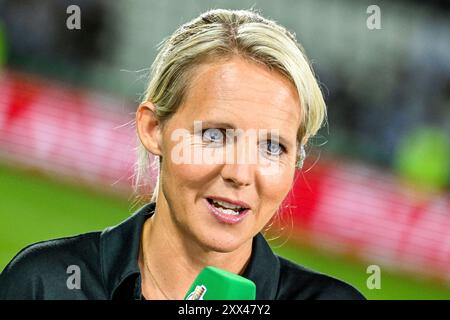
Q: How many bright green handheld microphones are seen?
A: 1